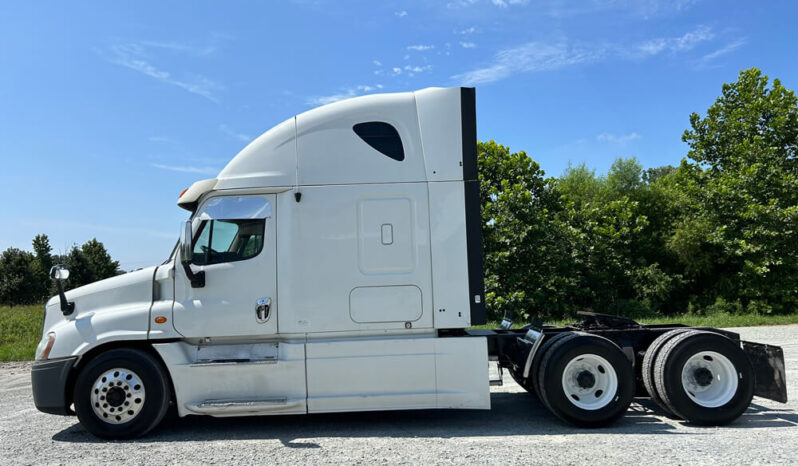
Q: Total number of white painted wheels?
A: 2